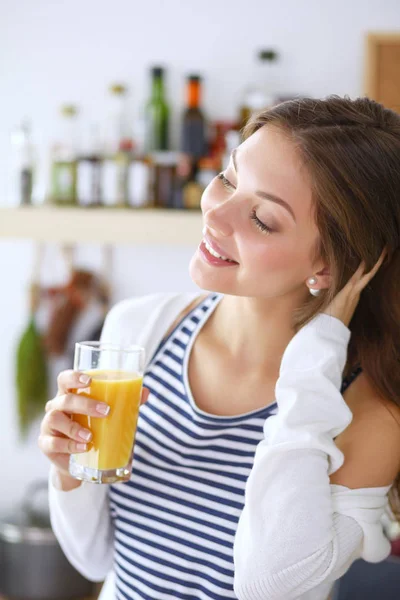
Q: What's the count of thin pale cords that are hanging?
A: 3